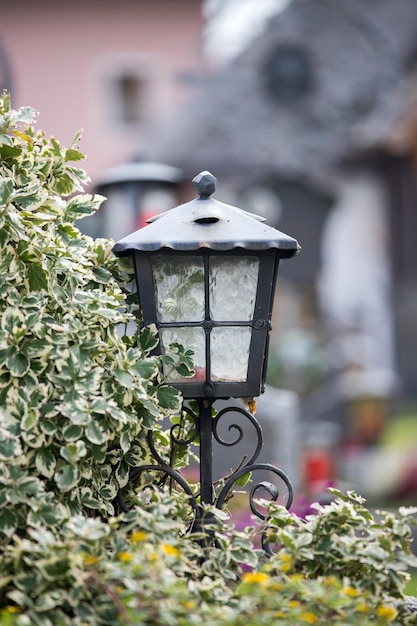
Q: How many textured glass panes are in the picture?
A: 4